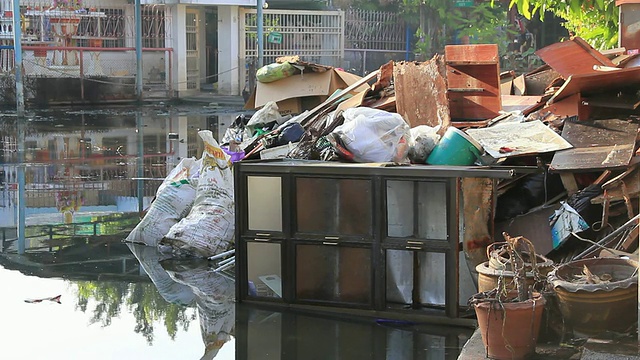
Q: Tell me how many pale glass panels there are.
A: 4